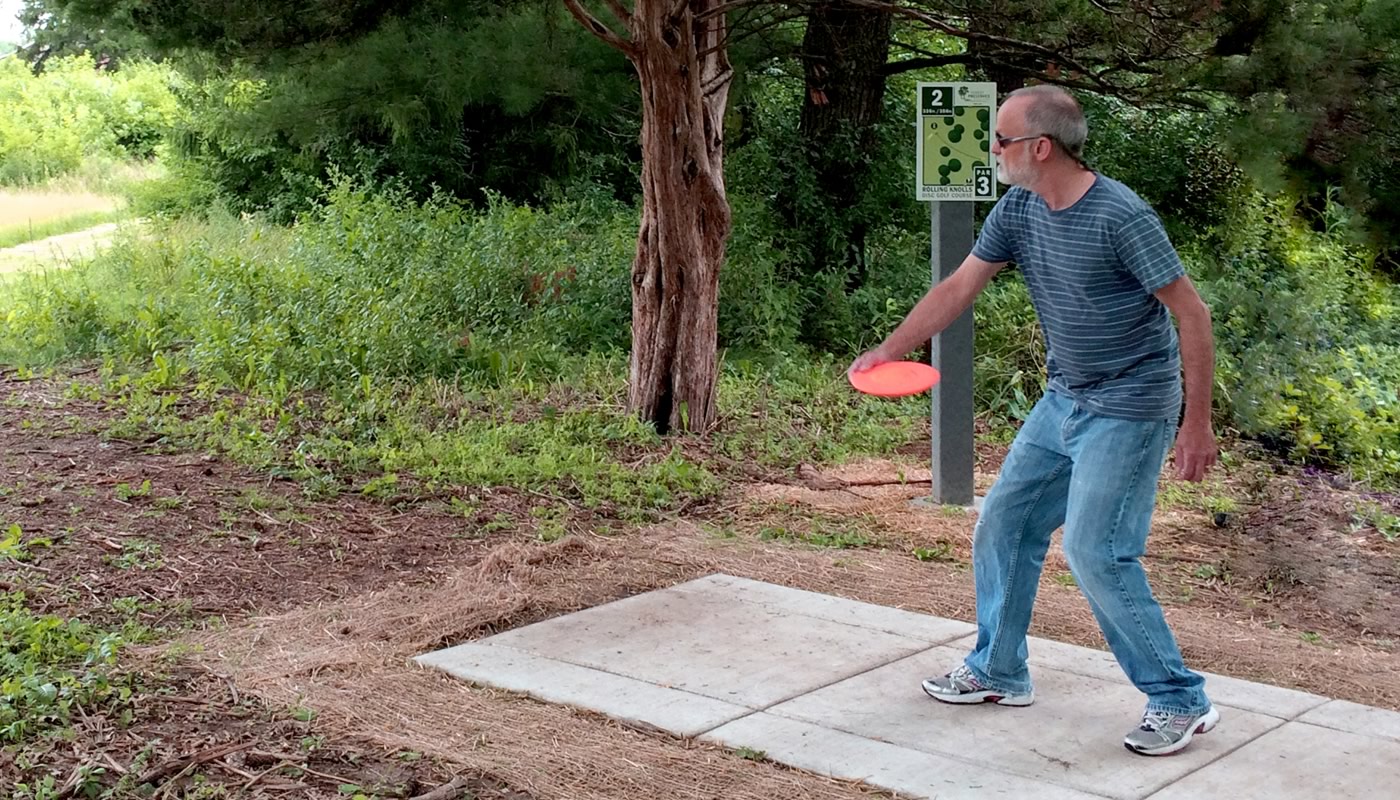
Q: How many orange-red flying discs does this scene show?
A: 1